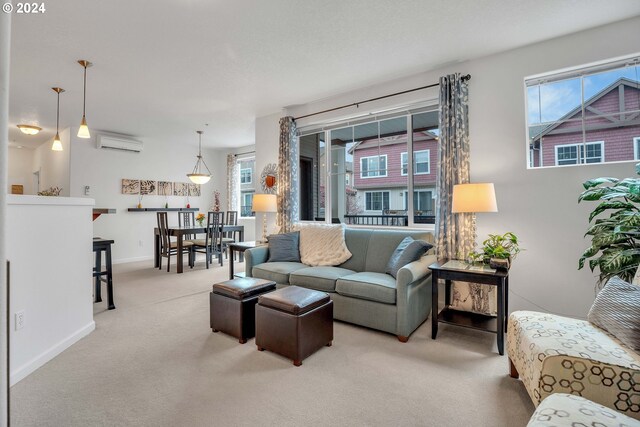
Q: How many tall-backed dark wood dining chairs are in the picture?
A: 4